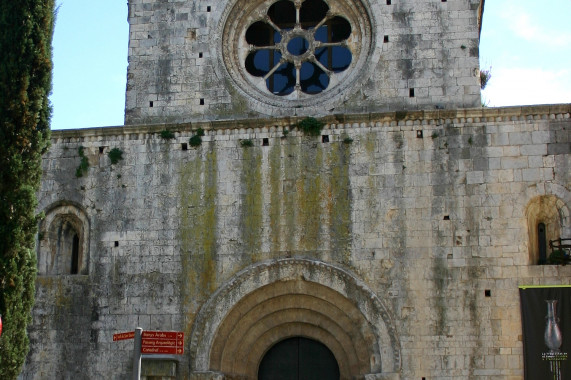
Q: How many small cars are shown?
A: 0